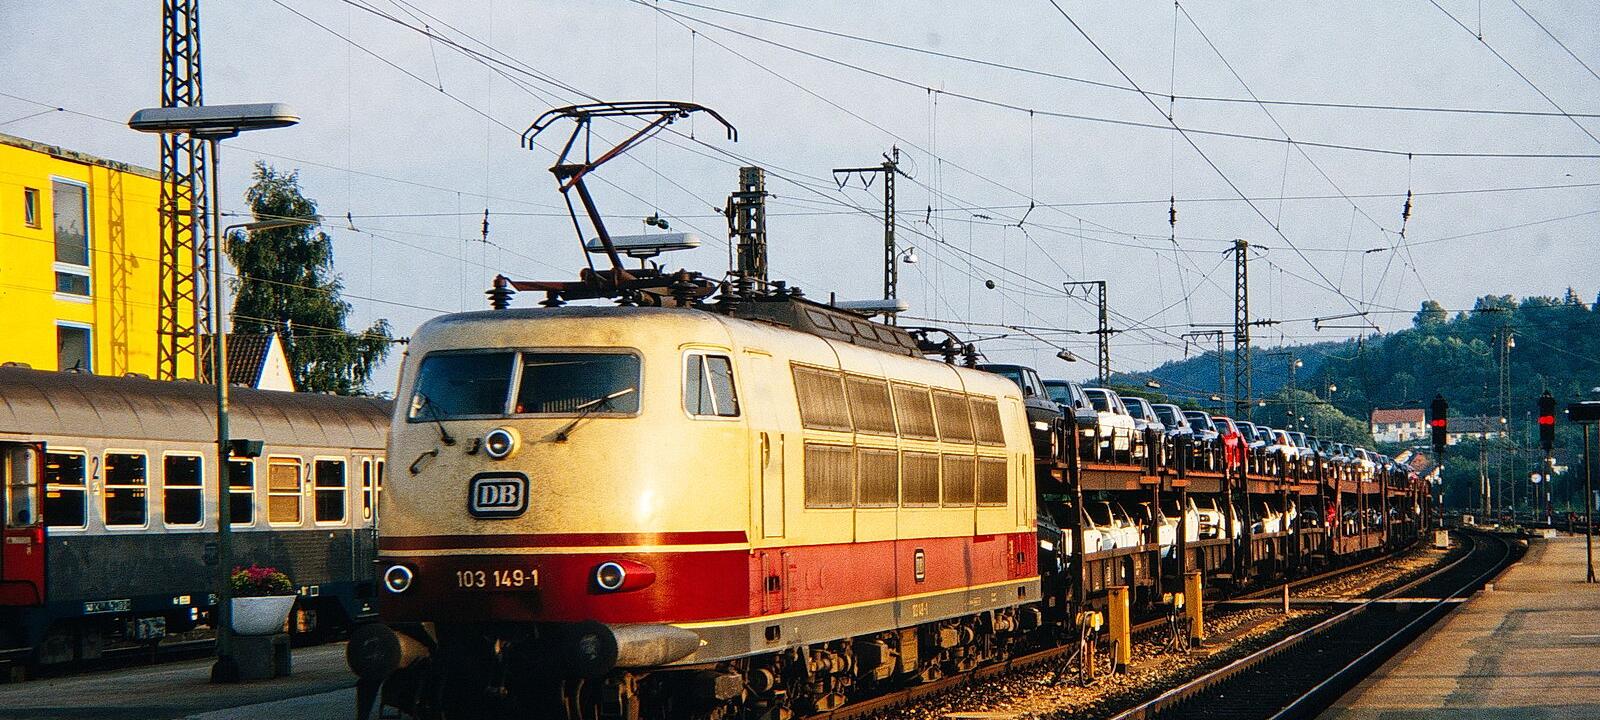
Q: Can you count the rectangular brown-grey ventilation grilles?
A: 10